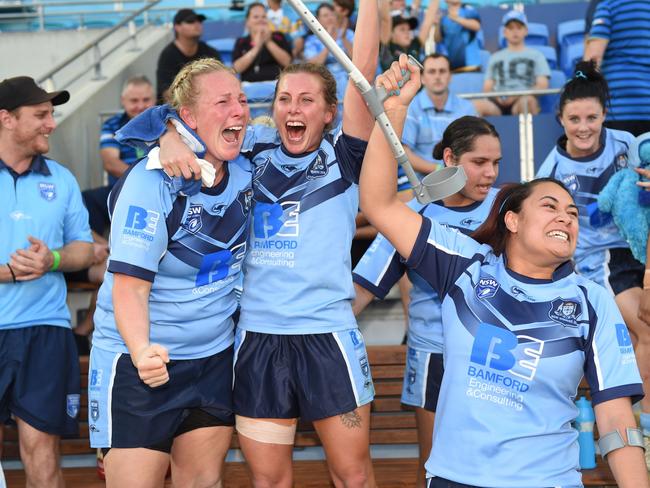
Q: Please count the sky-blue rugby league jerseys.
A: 5